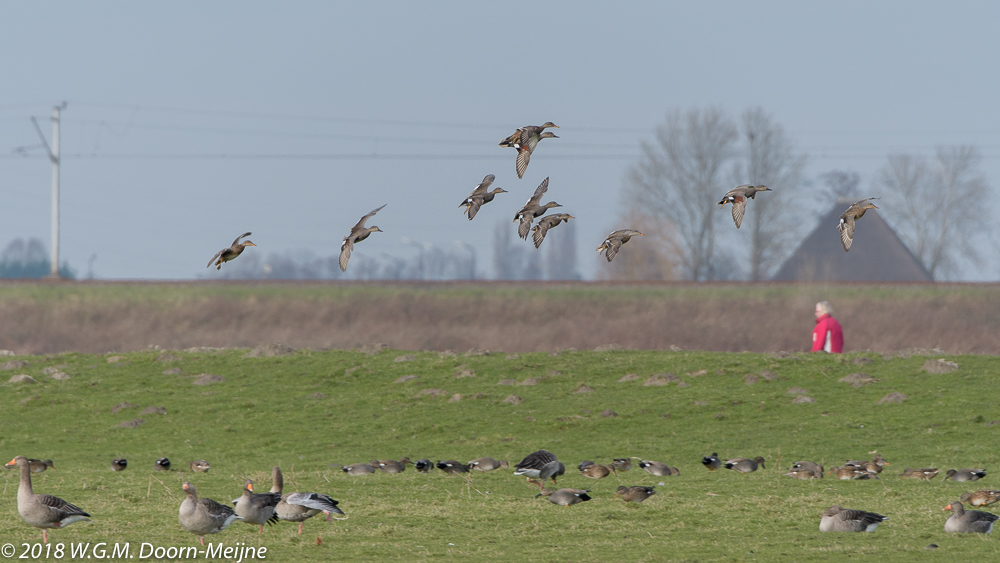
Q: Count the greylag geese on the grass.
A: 7